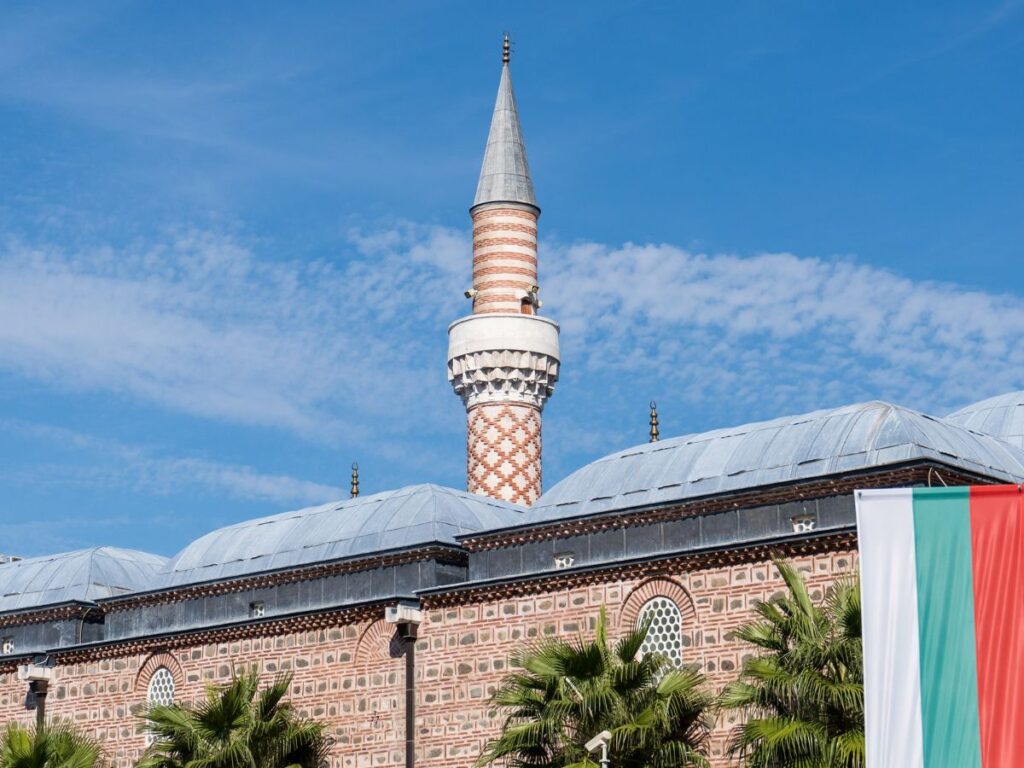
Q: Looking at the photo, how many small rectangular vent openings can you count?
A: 4